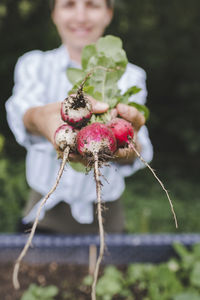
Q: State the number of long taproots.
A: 3